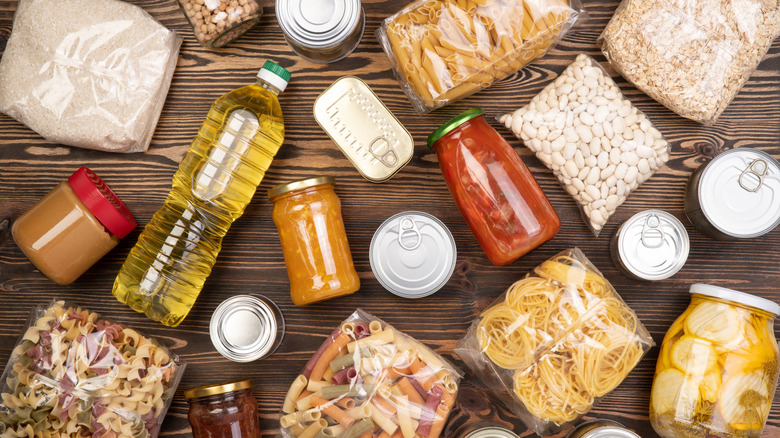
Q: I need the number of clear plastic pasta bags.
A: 4